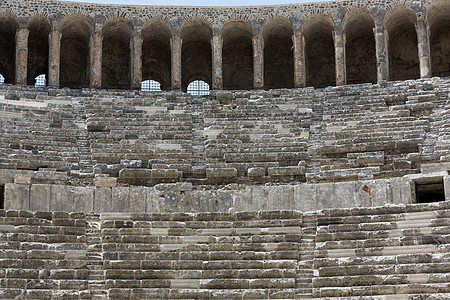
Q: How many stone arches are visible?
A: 12